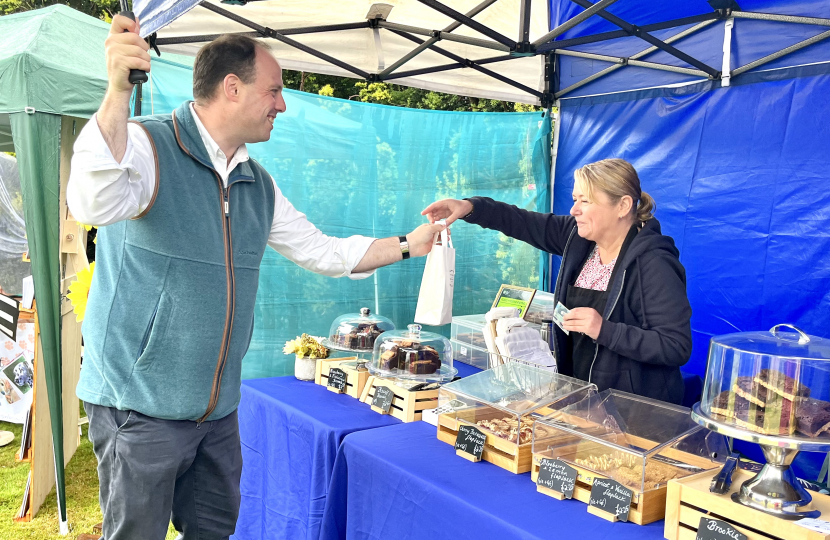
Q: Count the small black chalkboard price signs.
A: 6